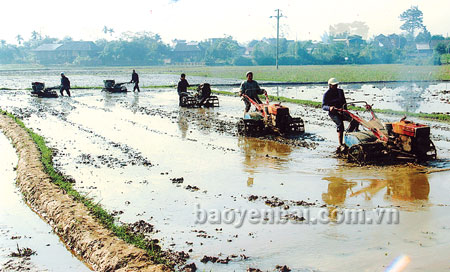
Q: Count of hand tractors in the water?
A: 5